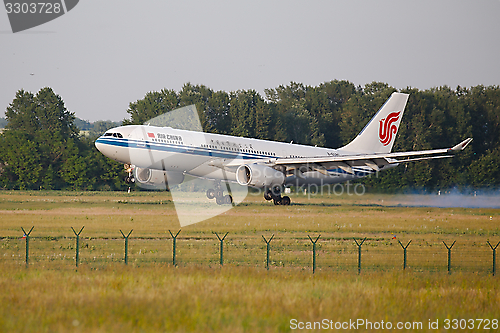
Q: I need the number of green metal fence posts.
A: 11